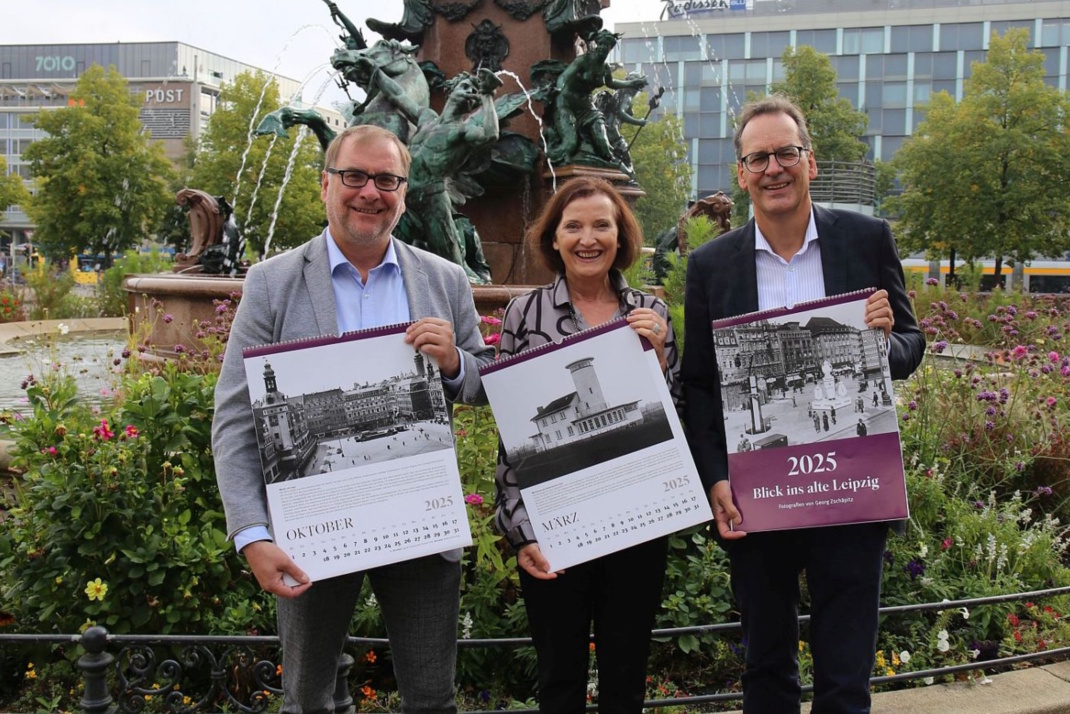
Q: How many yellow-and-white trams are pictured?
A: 1